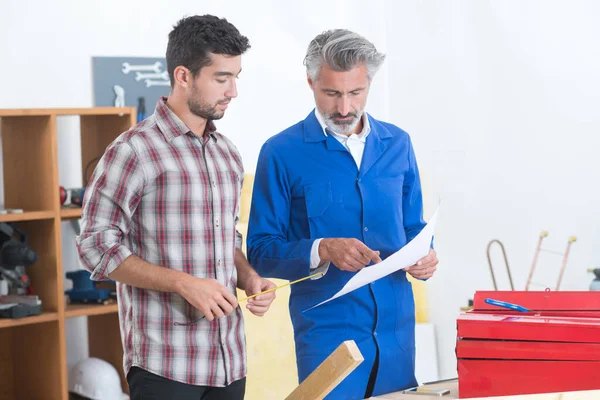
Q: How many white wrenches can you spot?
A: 3